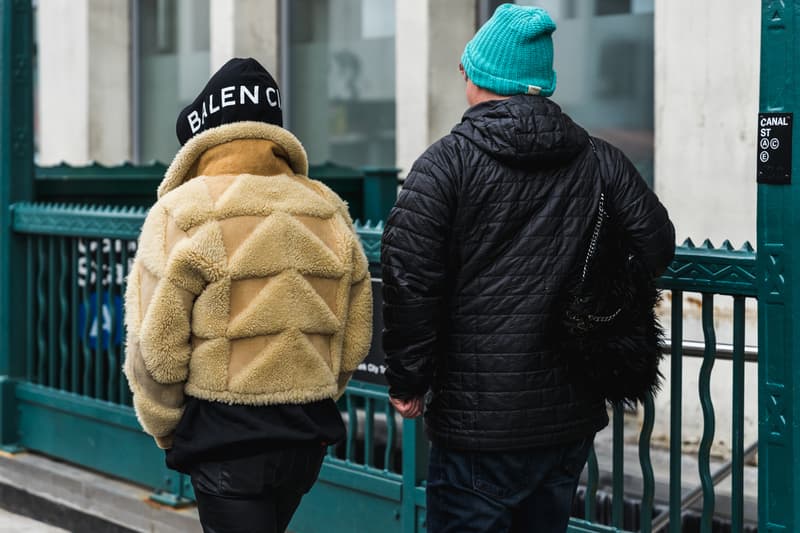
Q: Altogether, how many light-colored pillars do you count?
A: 4